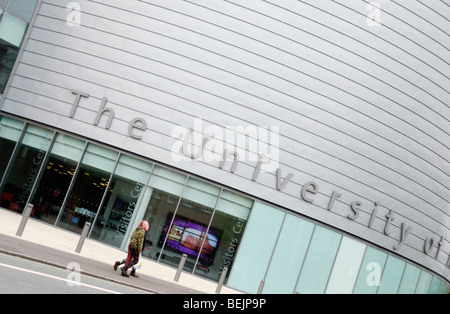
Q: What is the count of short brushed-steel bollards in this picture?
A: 5